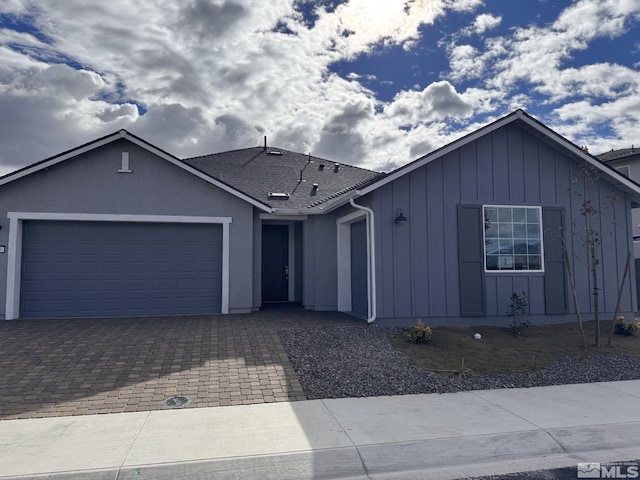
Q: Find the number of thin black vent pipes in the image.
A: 3